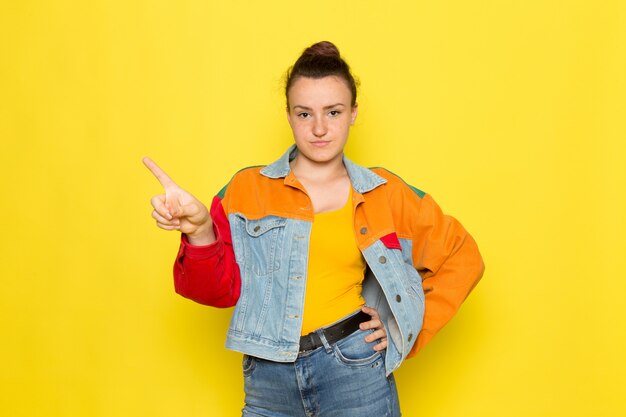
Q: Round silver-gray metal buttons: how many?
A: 5